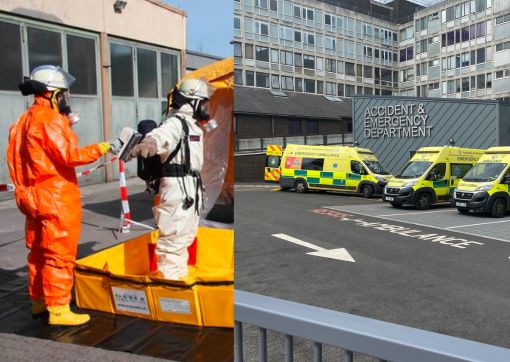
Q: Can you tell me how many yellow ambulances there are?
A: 3